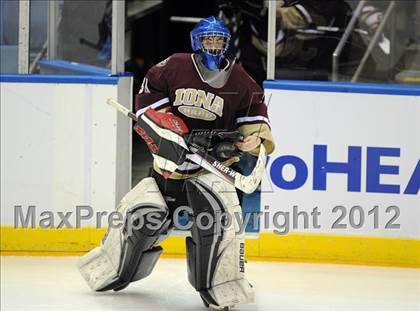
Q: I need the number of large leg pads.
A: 2